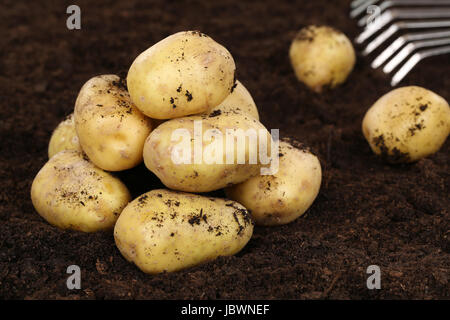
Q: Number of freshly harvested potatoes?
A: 10